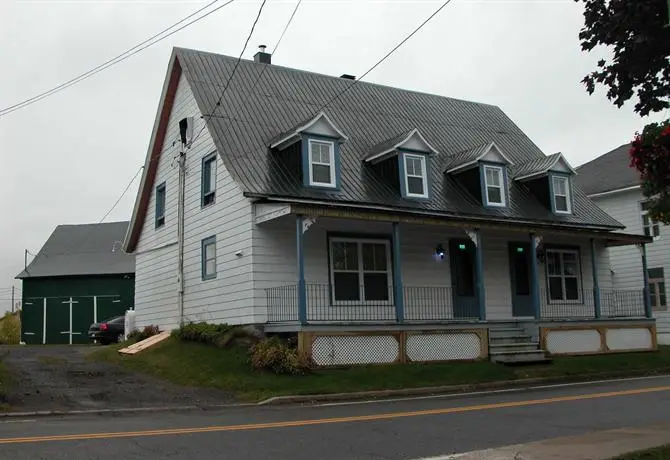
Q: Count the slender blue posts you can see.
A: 6